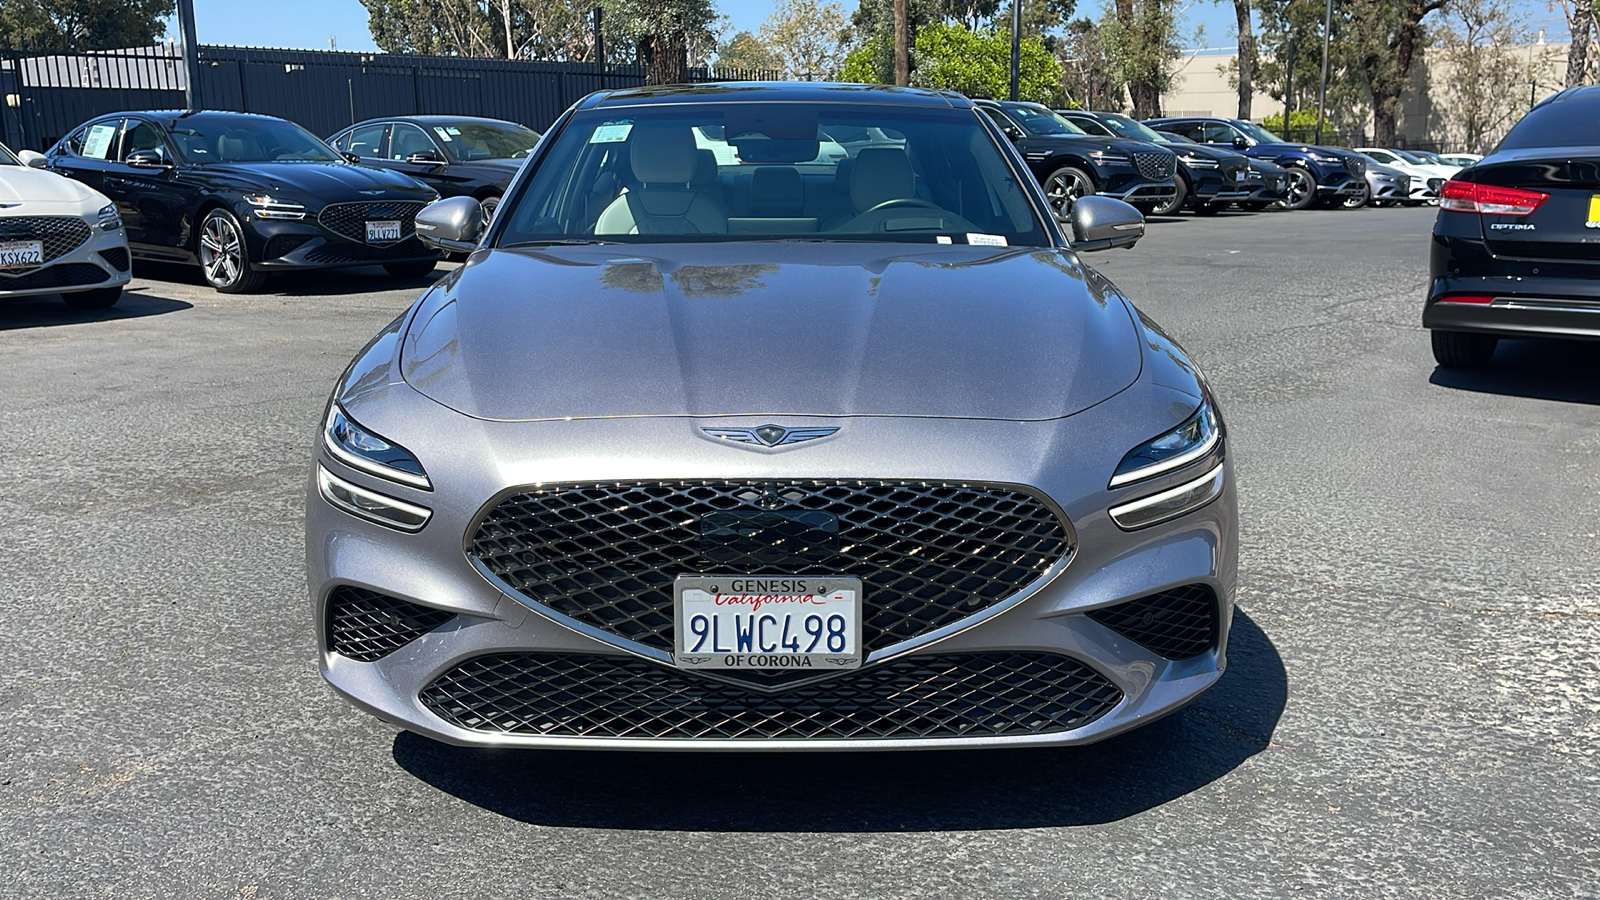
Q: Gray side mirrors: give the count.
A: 2